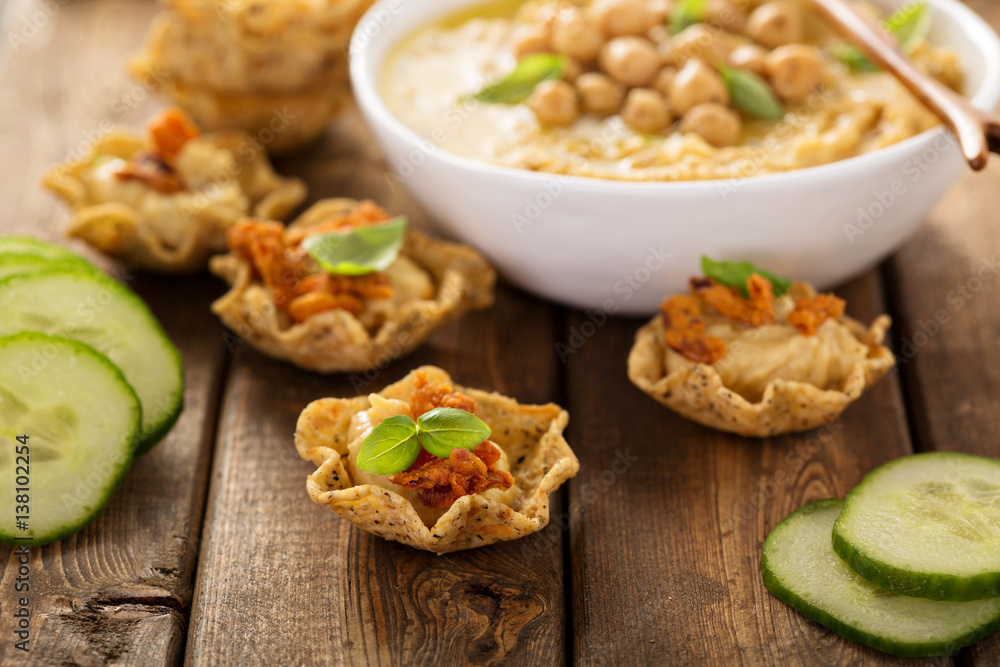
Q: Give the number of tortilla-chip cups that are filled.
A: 4